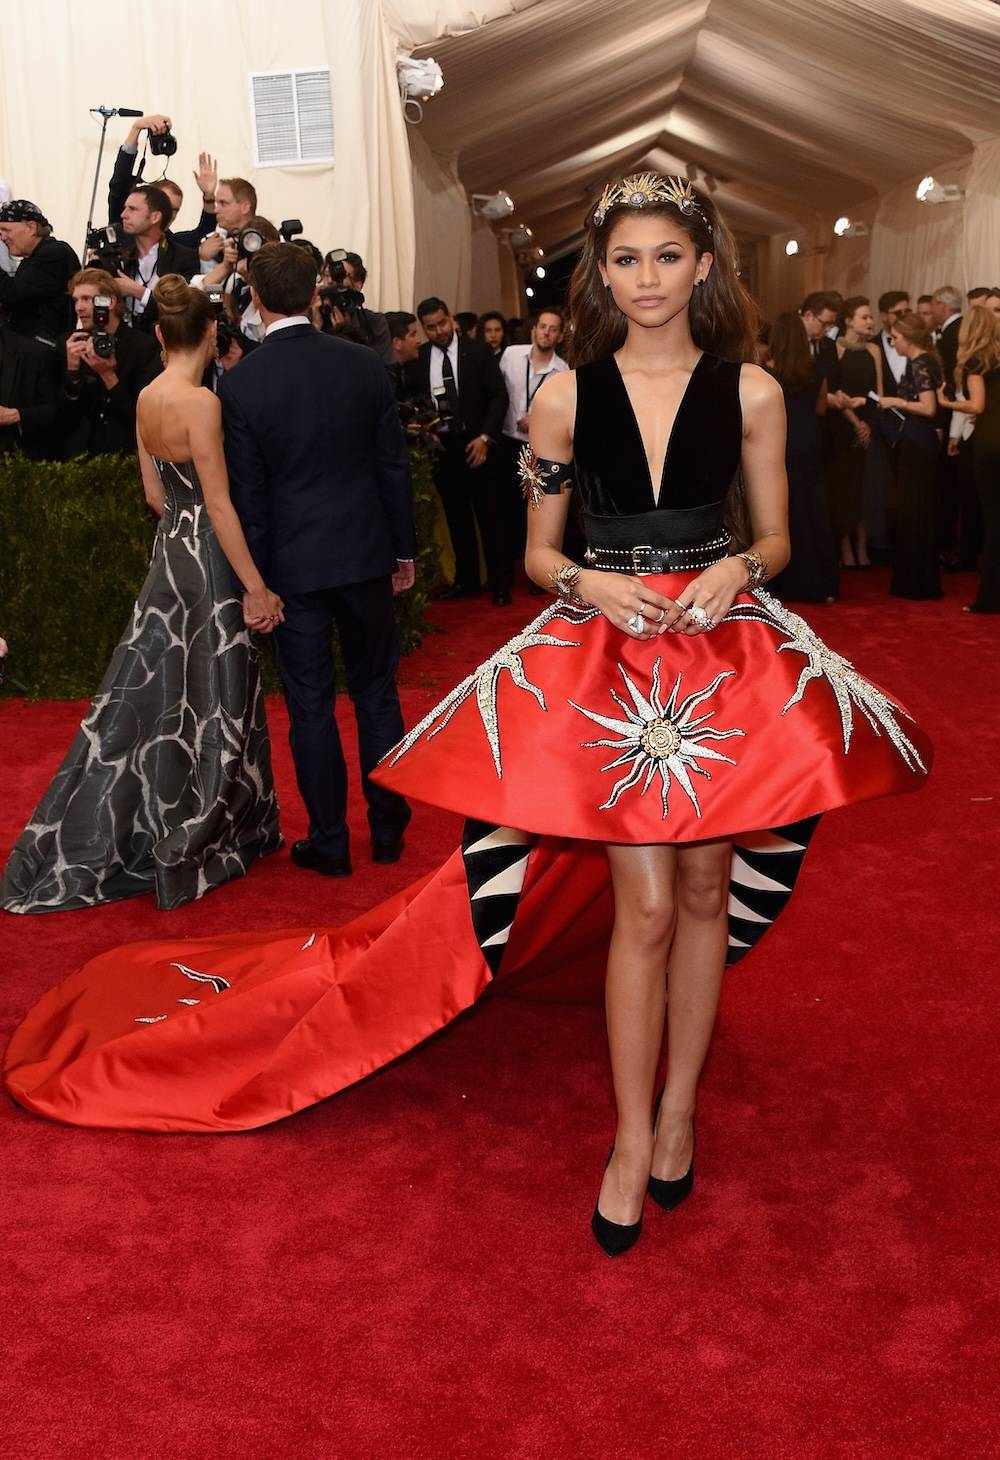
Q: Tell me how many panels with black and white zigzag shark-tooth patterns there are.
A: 2